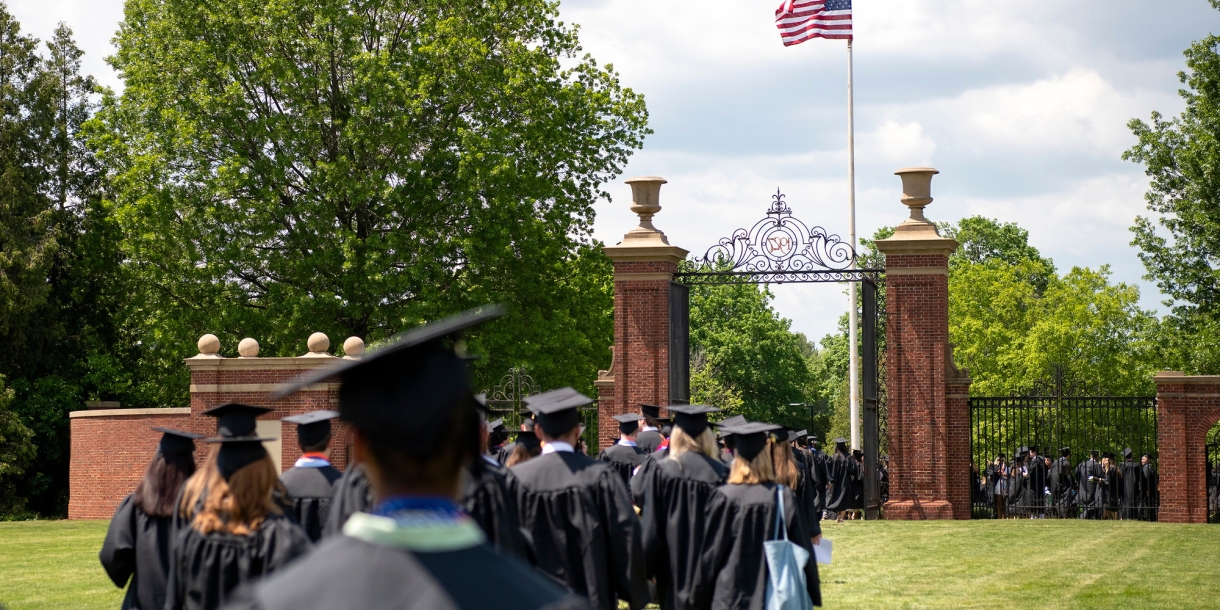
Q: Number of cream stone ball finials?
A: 4